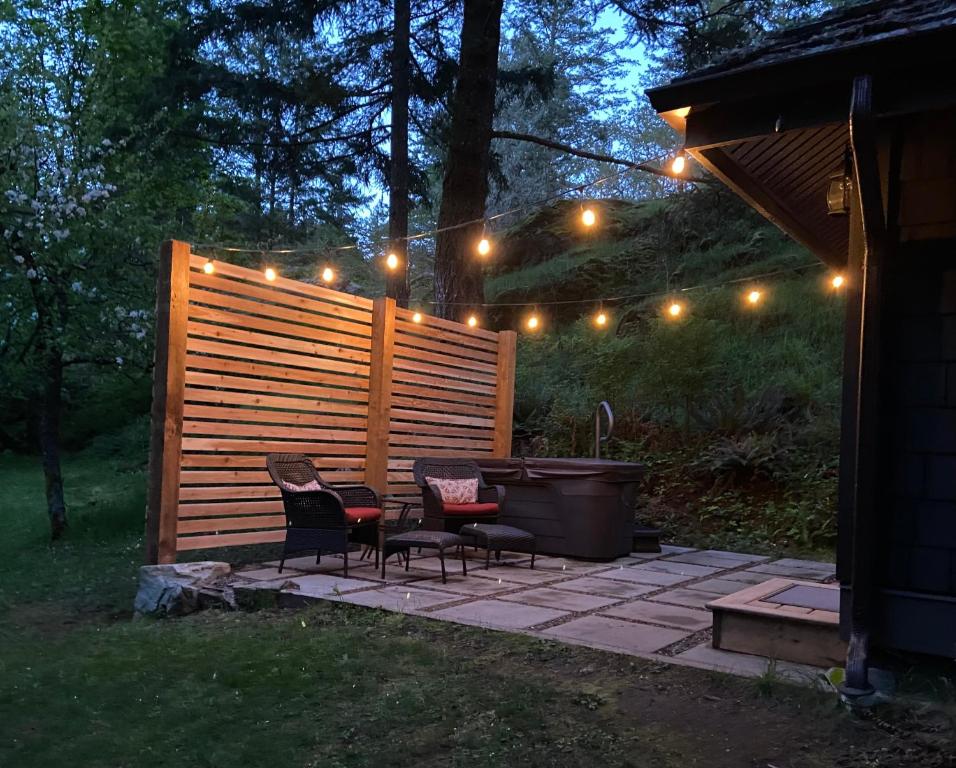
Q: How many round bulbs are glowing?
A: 14